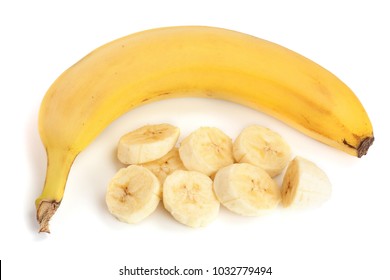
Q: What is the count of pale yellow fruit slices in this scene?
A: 8